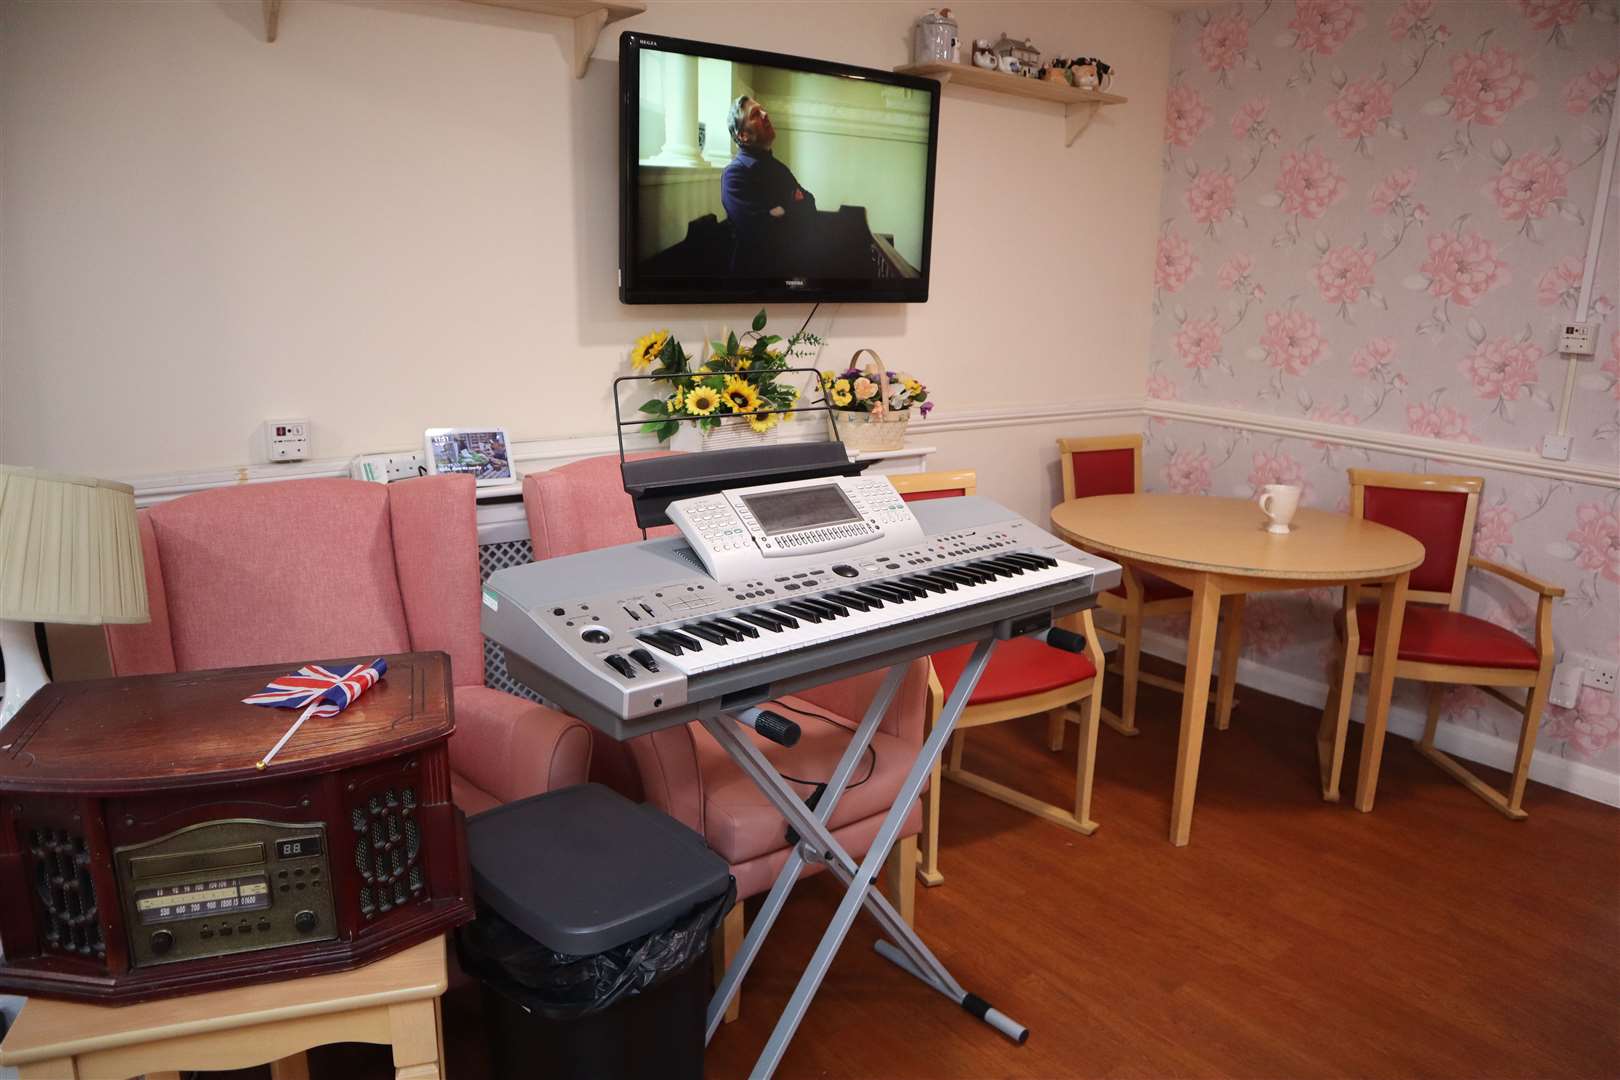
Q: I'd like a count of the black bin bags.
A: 1